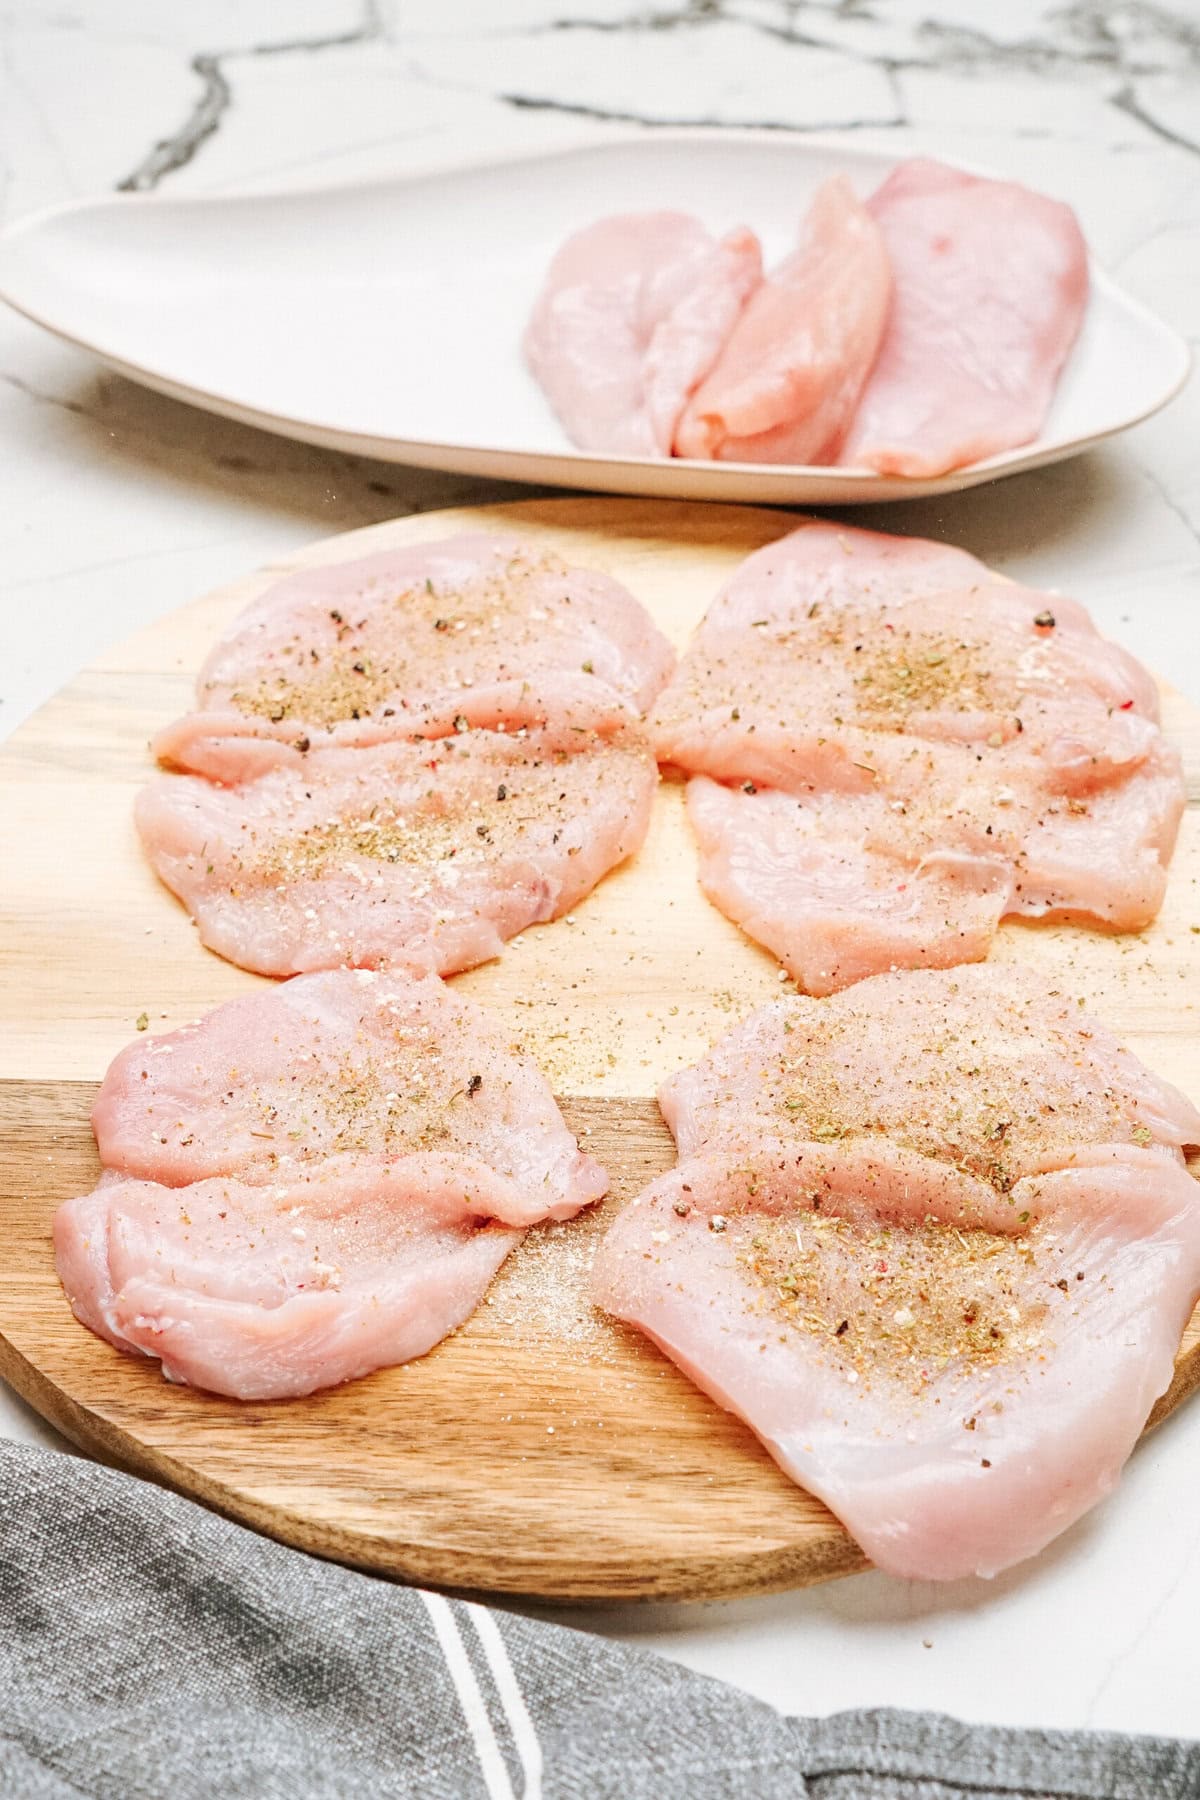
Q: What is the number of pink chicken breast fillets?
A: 7